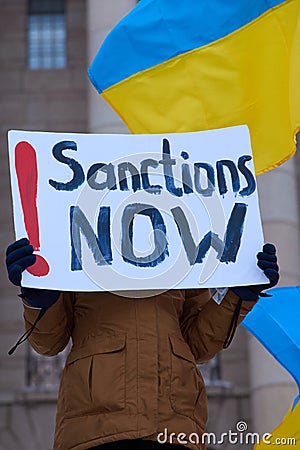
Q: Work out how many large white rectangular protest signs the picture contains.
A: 1